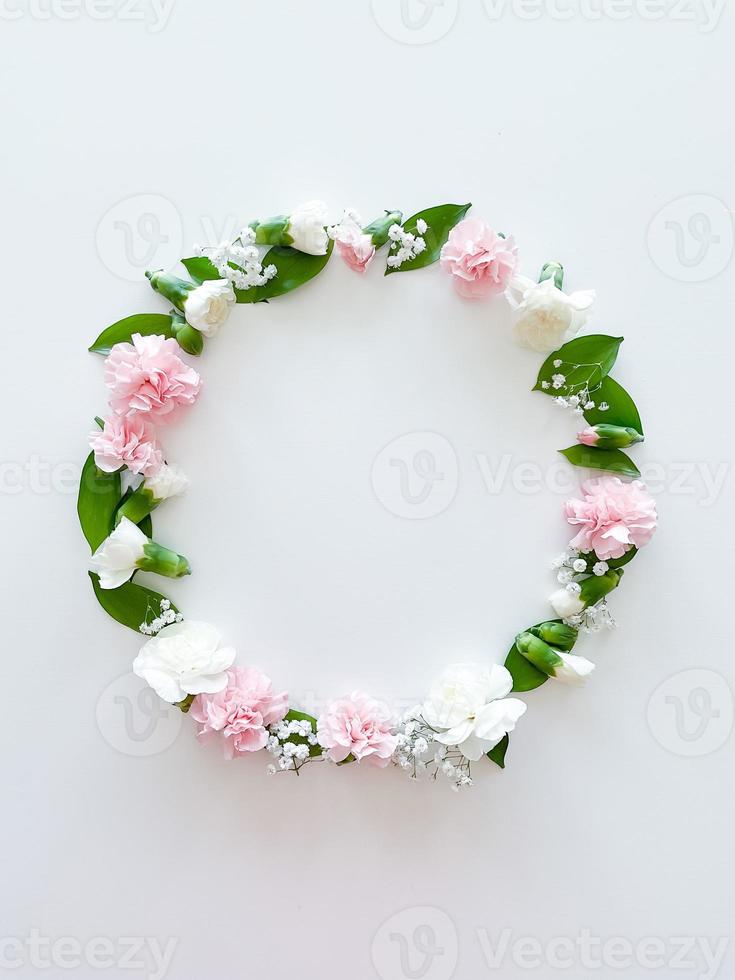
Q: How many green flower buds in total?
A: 2